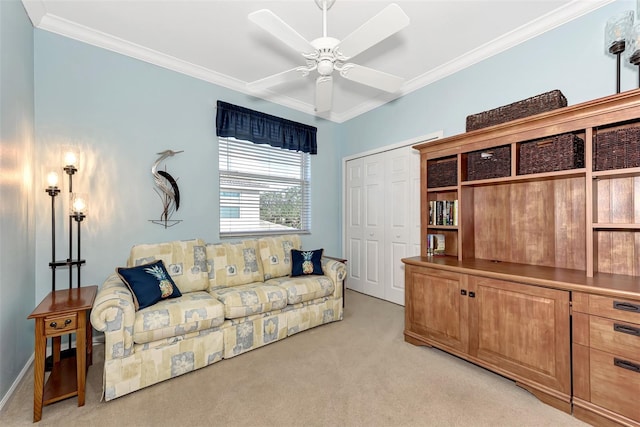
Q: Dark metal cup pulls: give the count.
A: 3